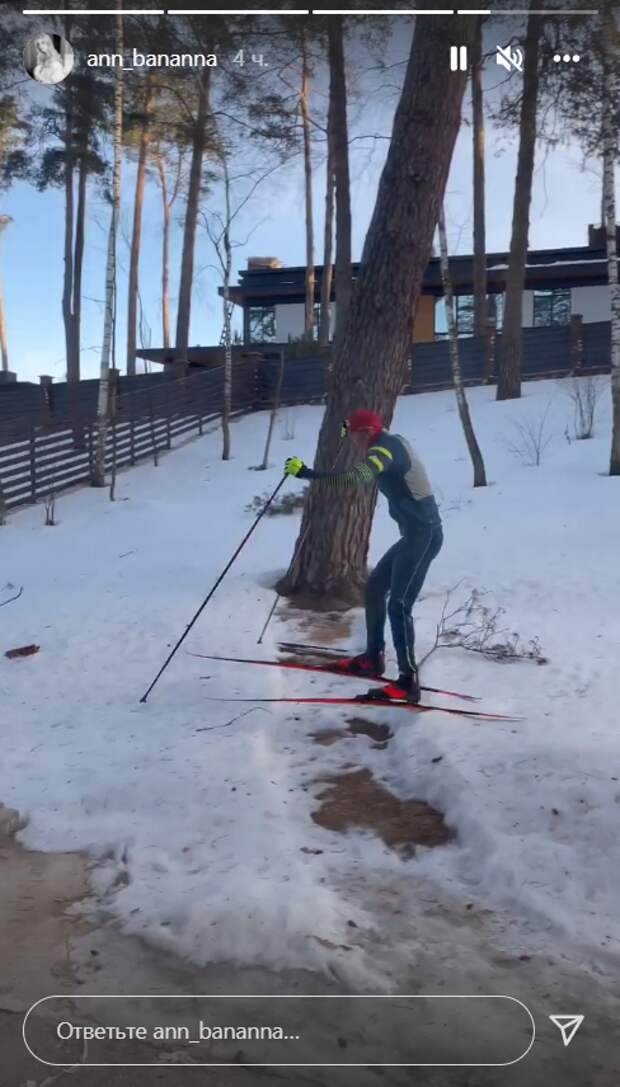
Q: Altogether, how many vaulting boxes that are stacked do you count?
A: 0